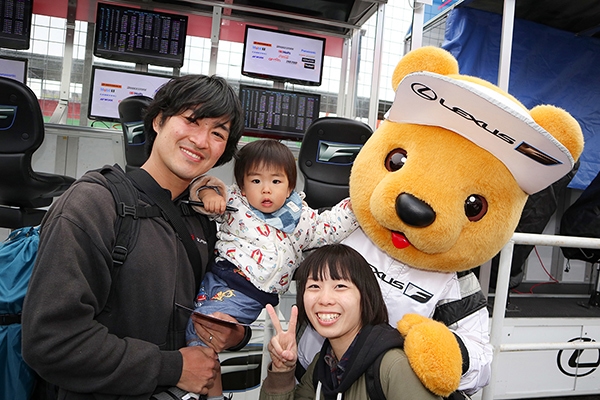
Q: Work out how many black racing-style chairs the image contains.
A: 3